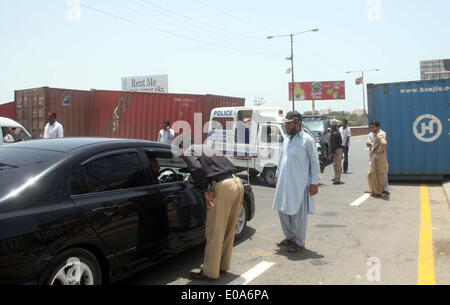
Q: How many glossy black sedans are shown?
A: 1